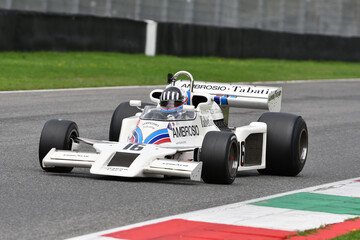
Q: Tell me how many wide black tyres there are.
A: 4